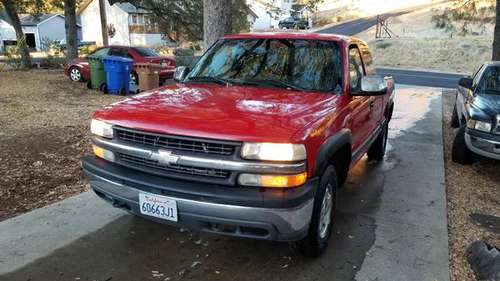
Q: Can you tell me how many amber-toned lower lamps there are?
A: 2